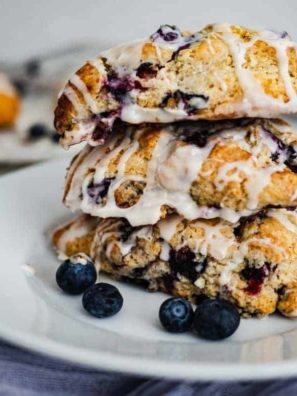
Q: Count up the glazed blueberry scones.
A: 3